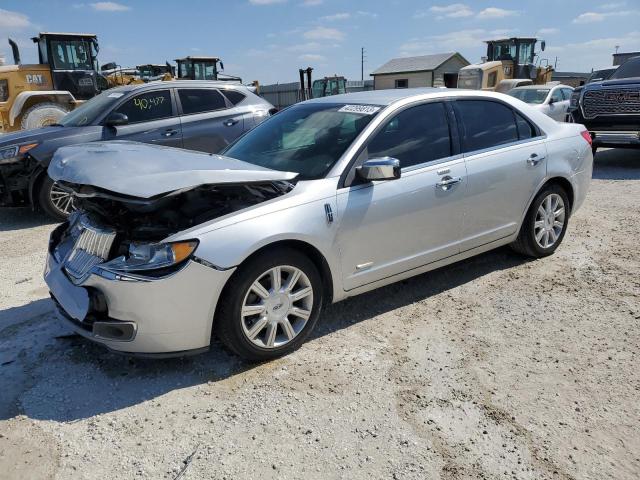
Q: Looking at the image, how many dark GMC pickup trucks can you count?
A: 1